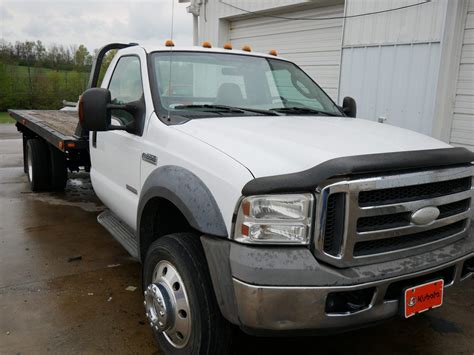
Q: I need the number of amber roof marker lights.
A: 5